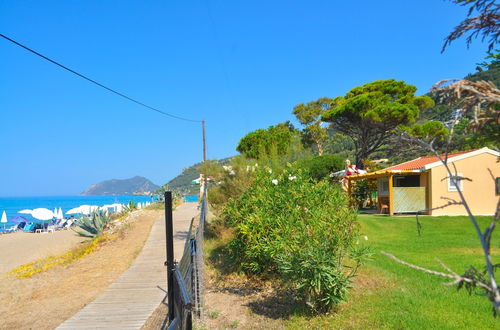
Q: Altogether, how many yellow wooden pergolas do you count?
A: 1